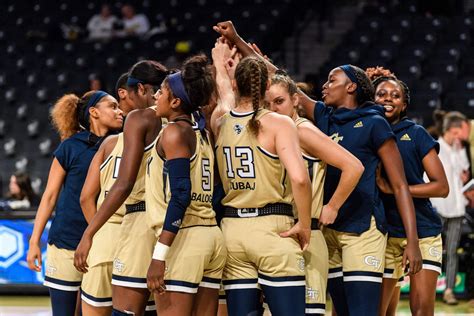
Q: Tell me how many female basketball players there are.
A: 8